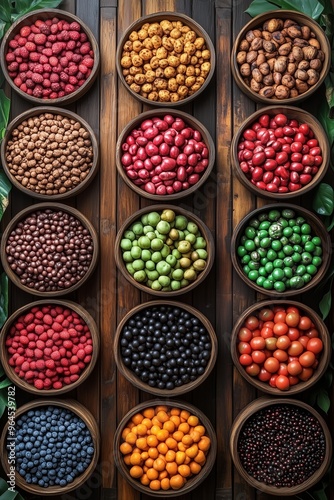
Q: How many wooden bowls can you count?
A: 15